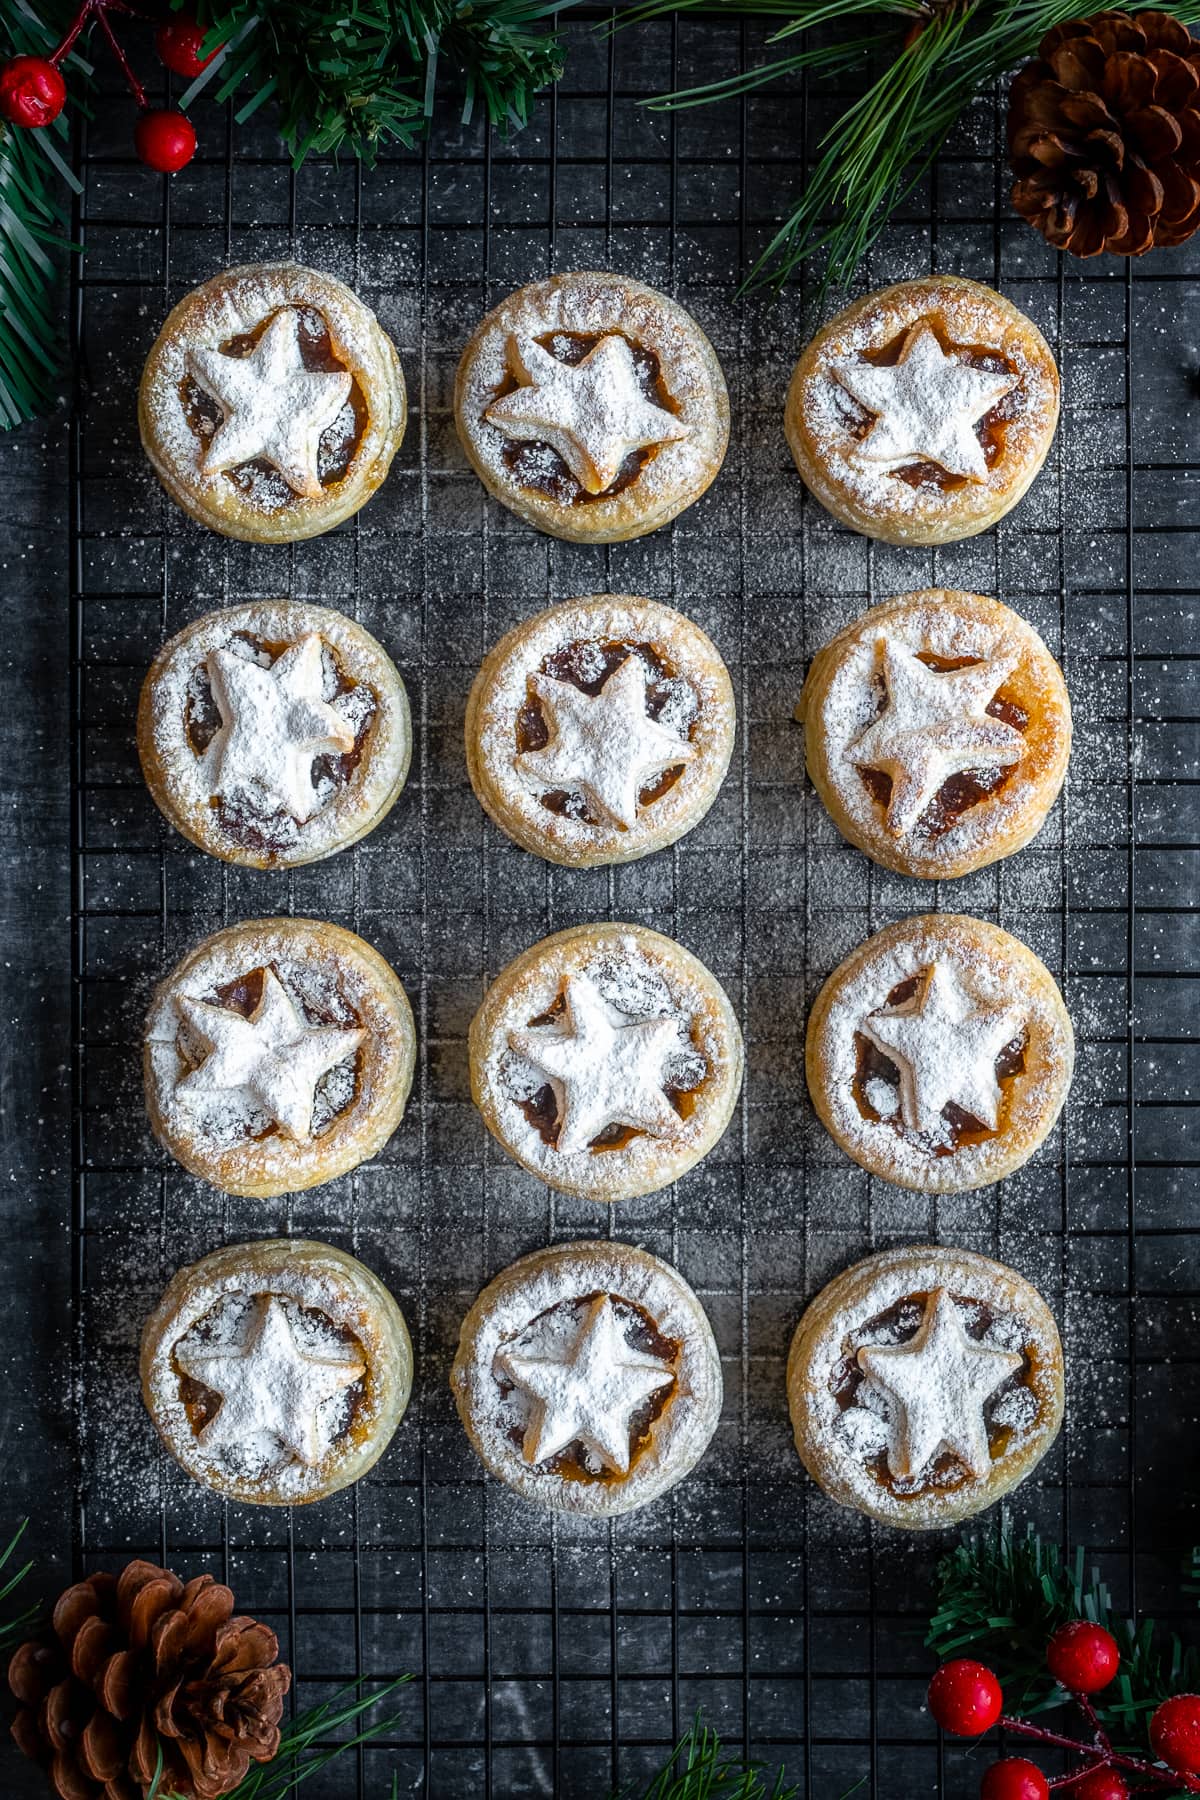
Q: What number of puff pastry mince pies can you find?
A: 12